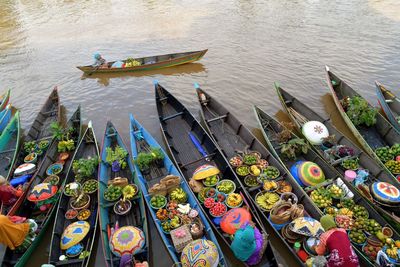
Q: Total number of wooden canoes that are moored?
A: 14